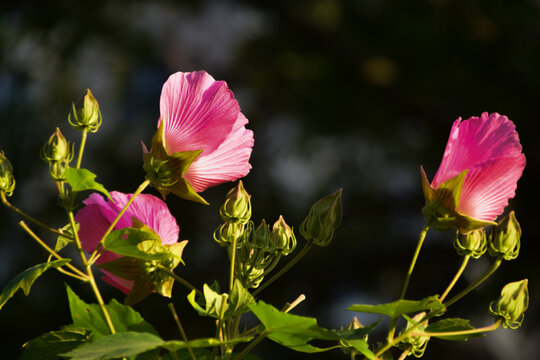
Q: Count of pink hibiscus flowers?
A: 3